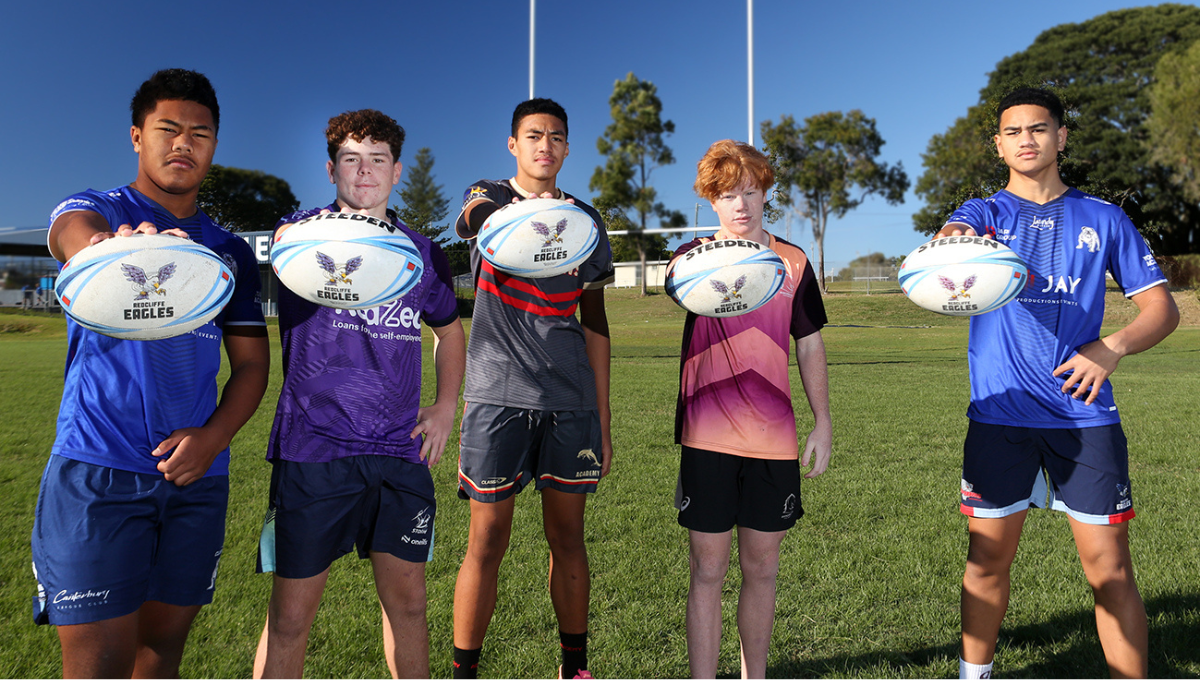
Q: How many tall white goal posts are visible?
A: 2